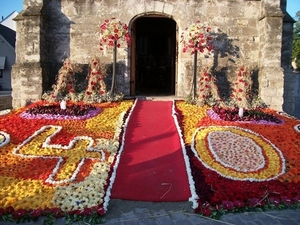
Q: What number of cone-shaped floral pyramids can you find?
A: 4